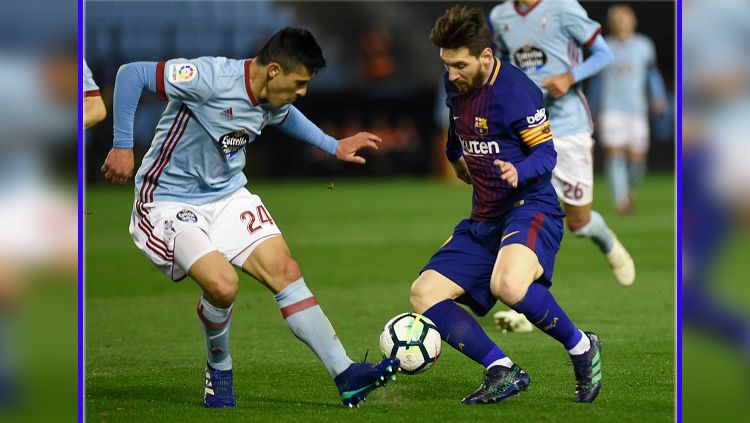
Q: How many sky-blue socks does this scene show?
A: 5